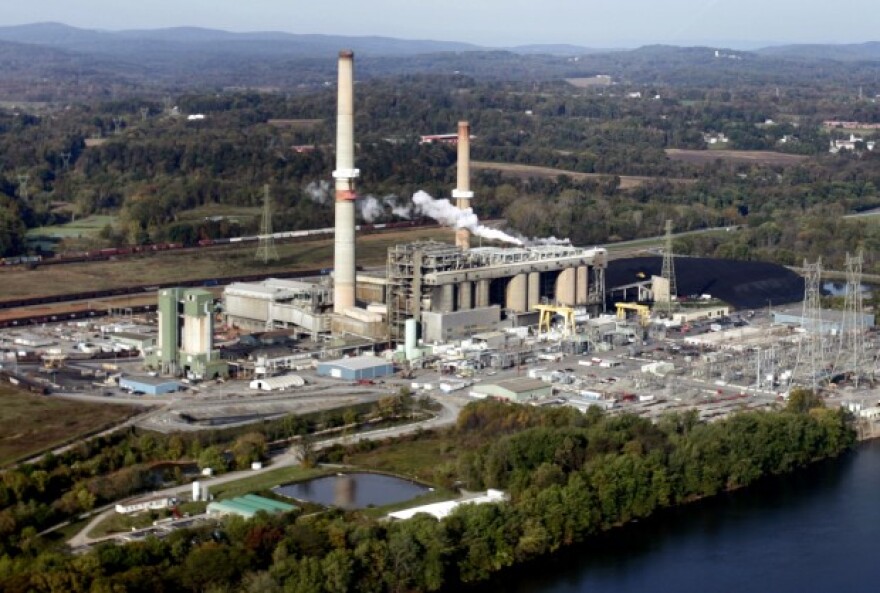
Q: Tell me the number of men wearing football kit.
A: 0